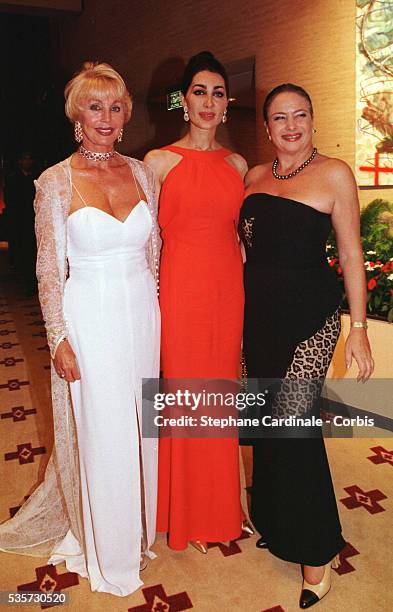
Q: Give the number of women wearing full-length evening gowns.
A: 3